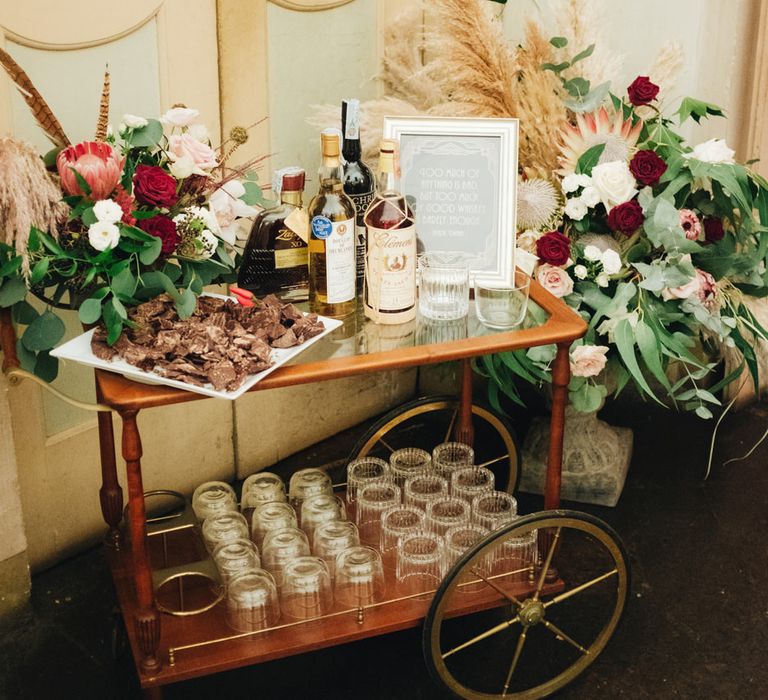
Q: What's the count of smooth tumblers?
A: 13